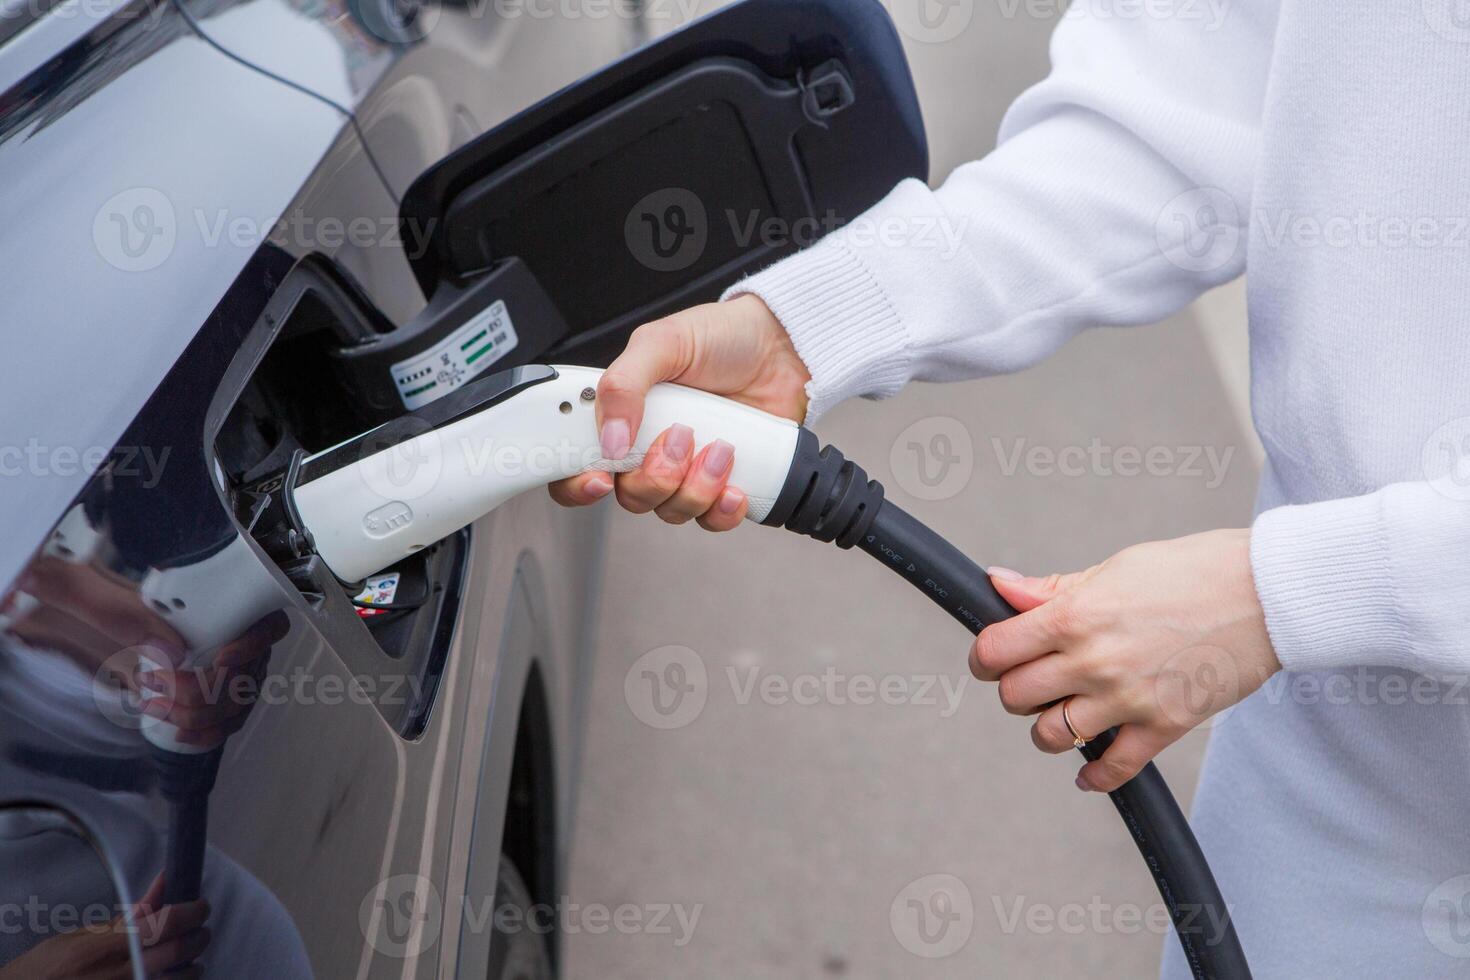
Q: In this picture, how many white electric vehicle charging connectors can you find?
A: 1